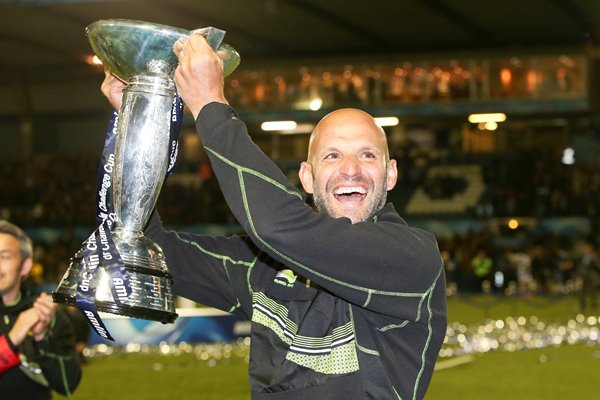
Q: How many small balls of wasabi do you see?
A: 0